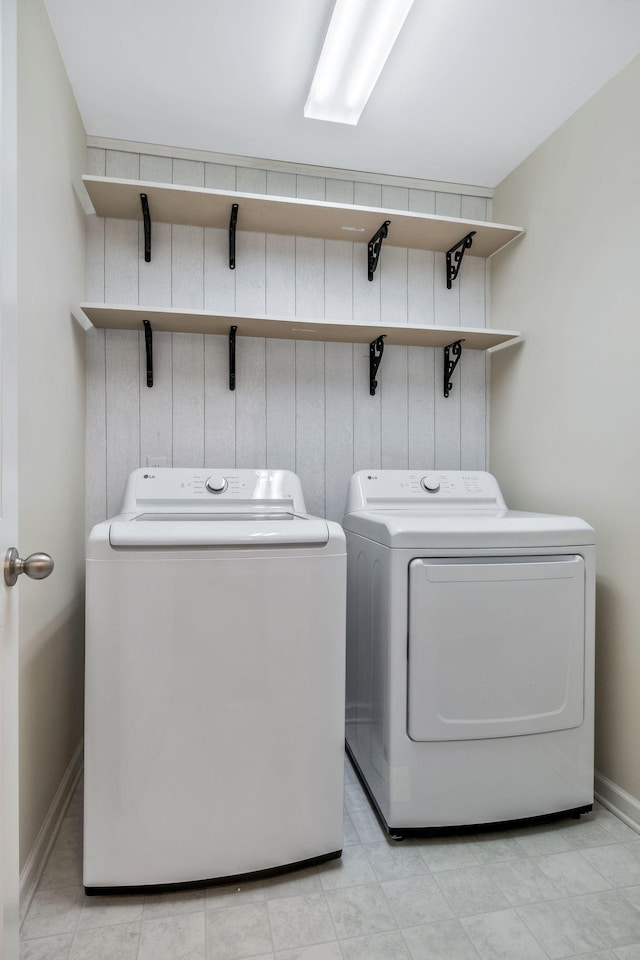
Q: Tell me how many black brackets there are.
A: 8